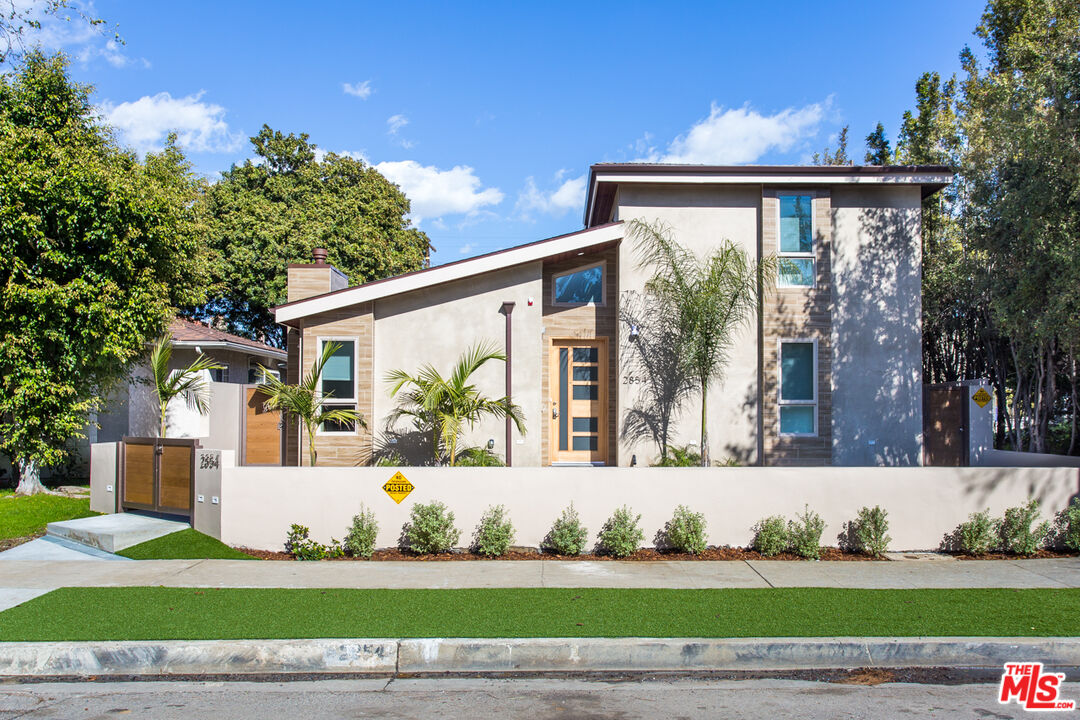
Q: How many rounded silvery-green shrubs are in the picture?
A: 12